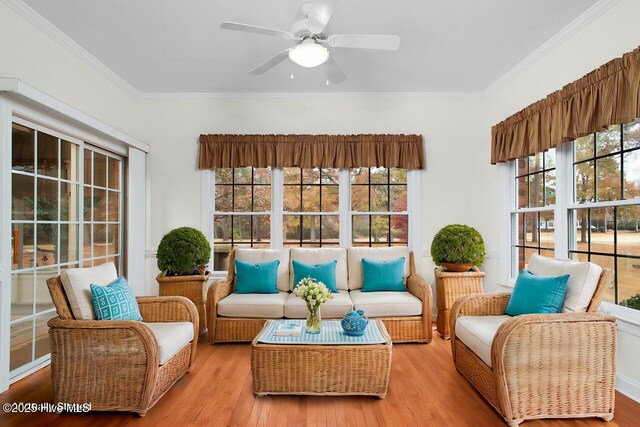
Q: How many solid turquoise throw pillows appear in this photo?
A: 4